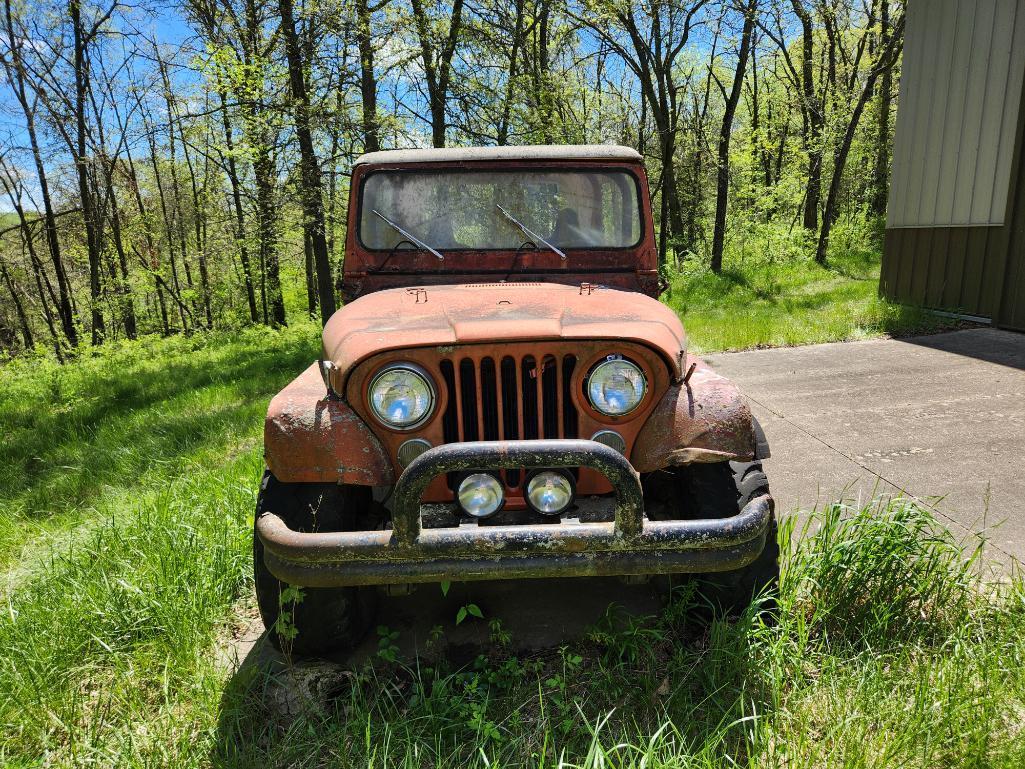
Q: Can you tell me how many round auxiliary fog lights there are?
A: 2